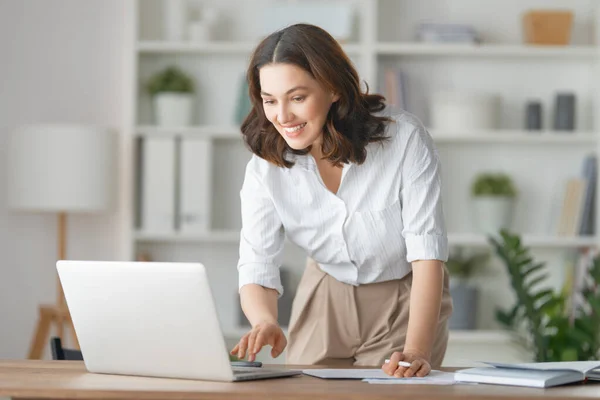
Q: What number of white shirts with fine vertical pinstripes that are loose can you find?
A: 1